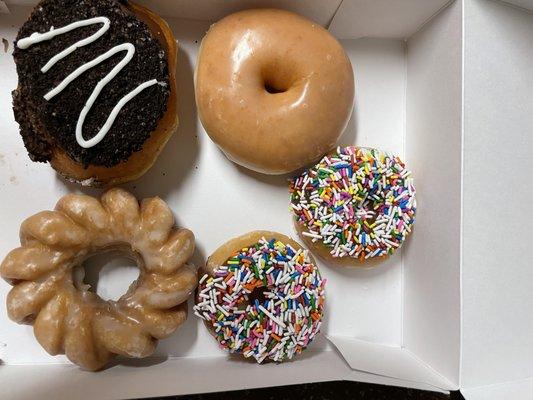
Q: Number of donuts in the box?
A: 5